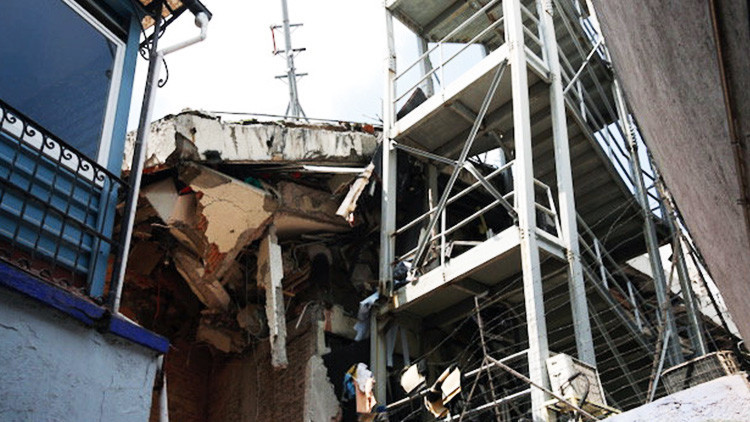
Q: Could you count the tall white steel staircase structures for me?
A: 1